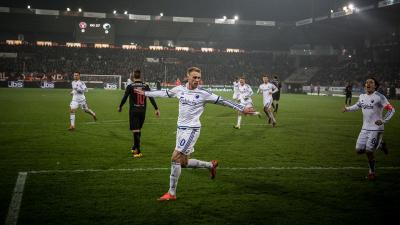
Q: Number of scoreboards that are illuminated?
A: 1